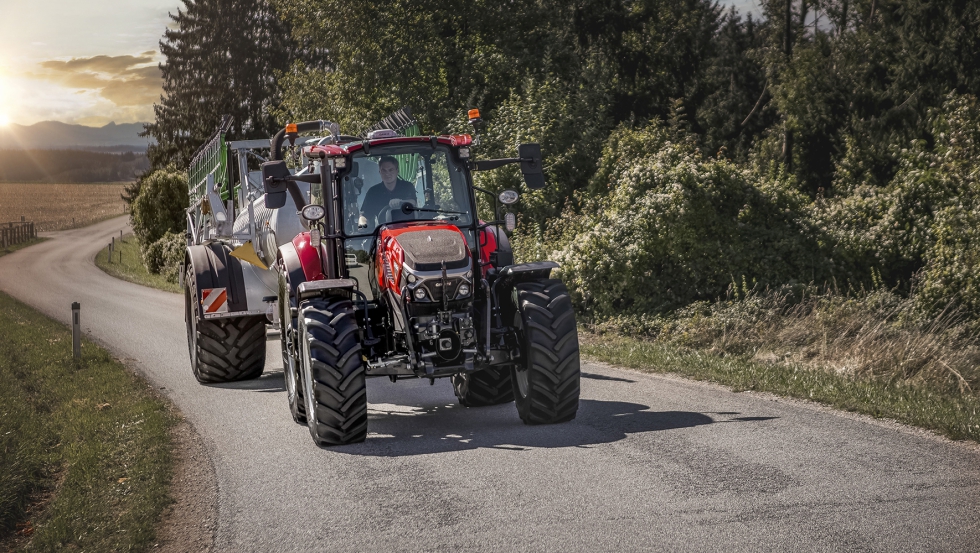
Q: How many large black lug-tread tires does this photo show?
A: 5